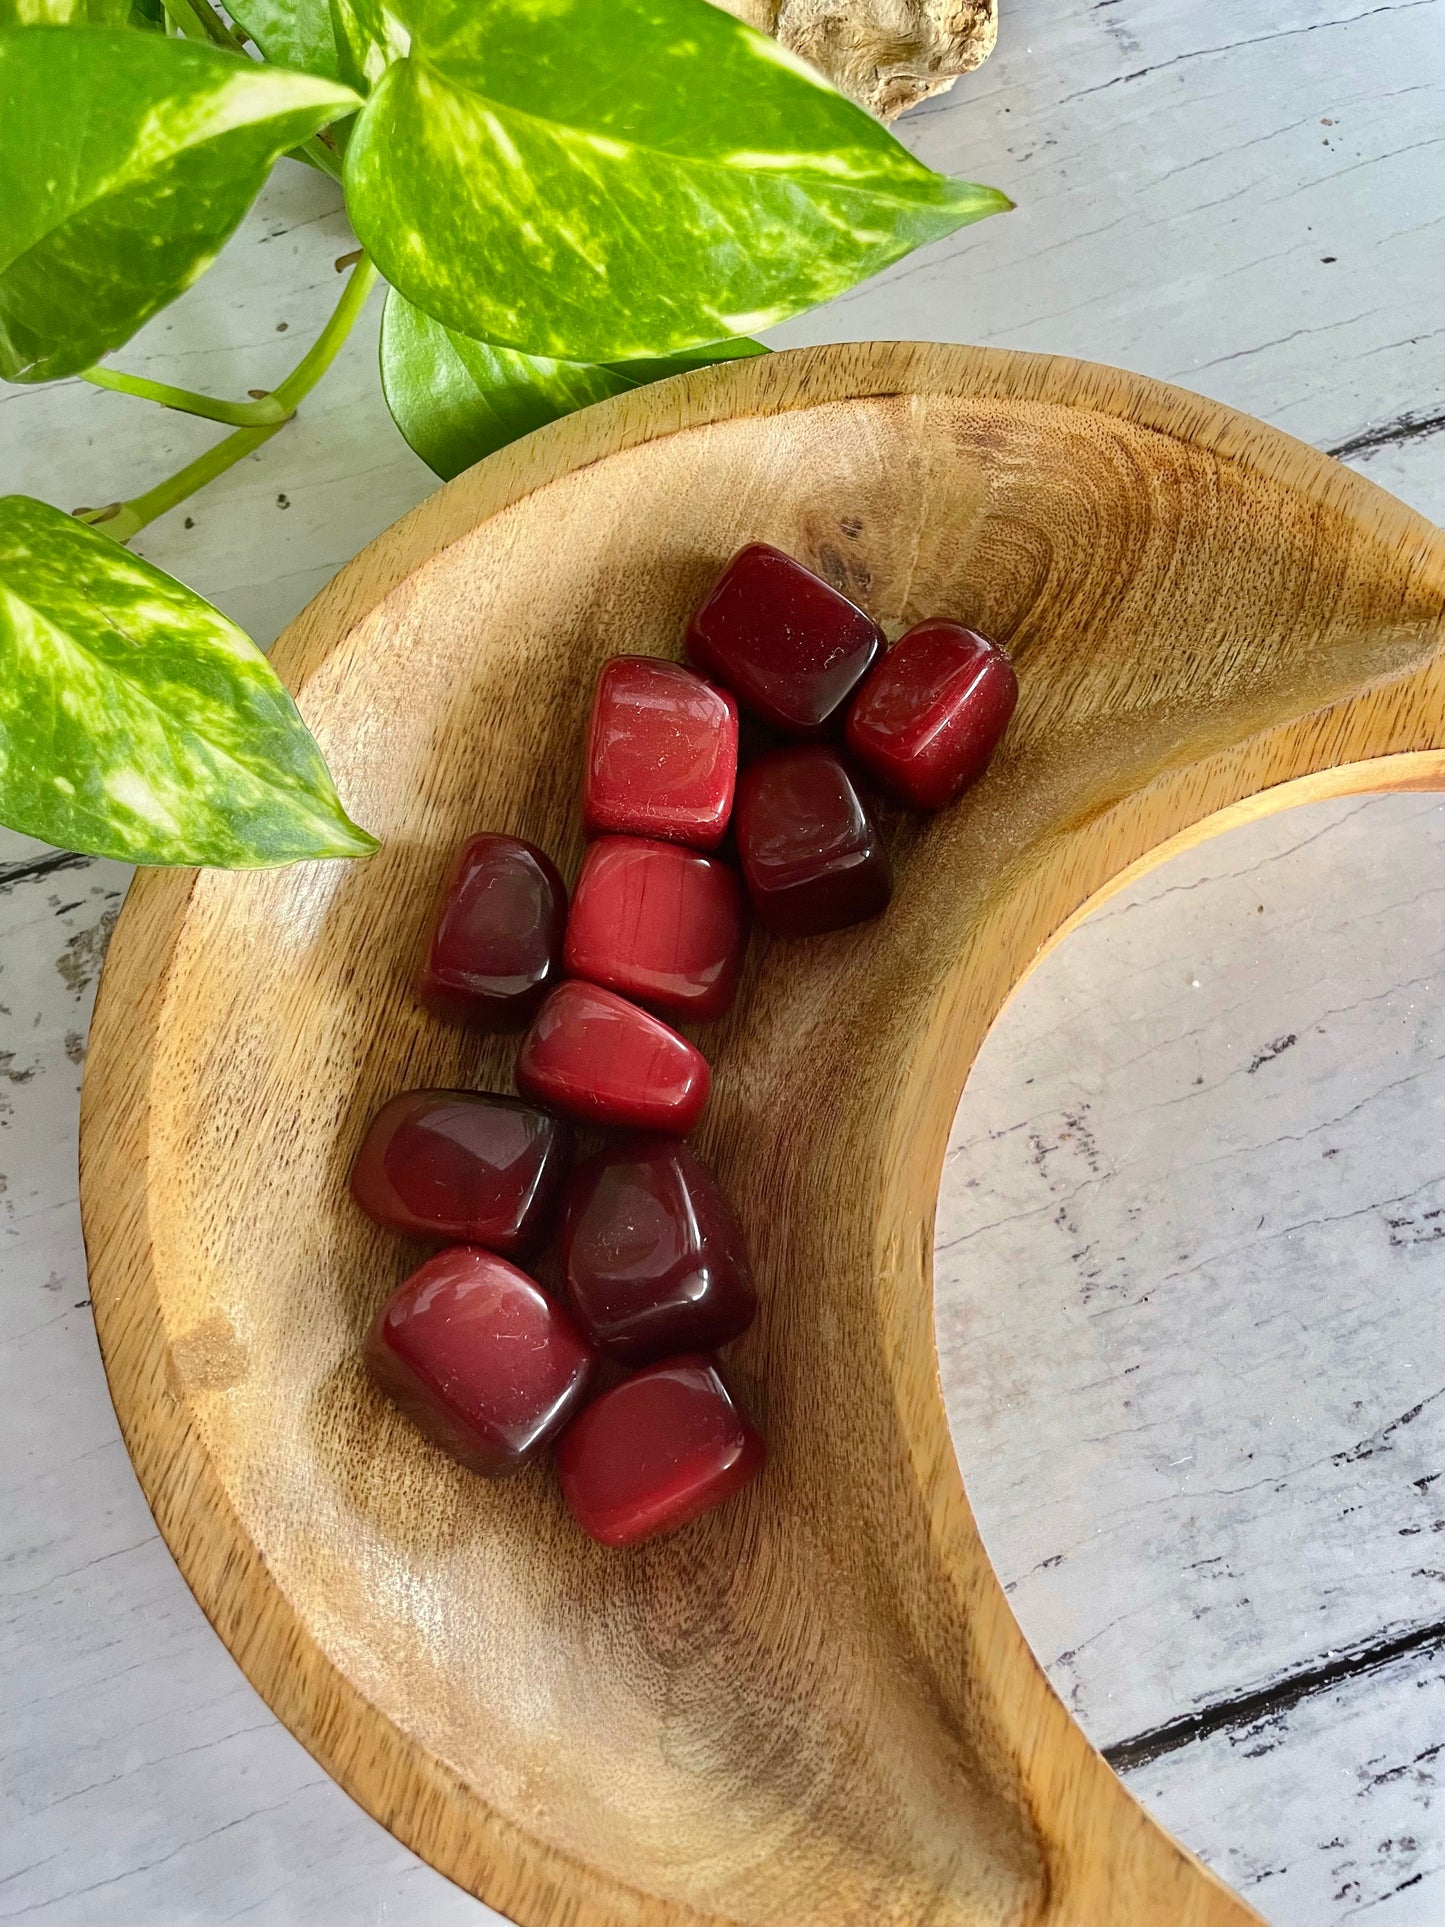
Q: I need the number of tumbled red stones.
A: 11